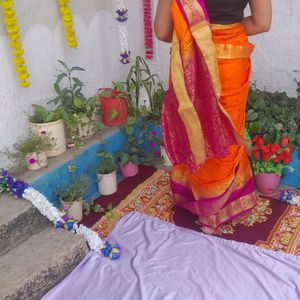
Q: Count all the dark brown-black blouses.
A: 1